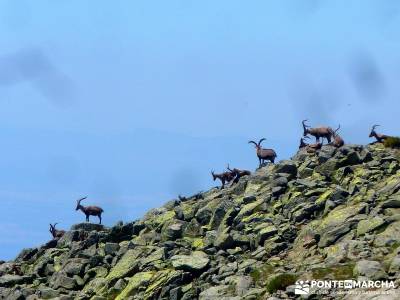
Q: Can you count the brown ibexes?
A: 9